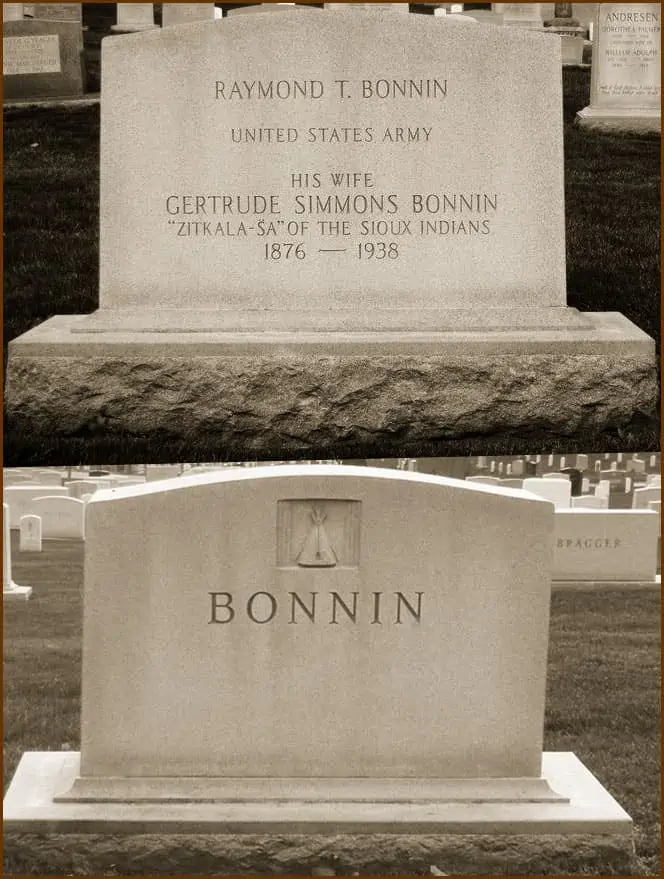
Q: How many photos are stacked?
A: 2